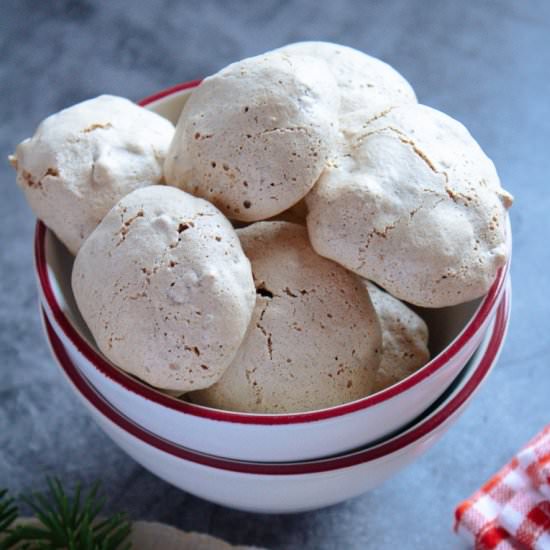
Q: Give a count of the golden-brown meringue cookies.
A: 7